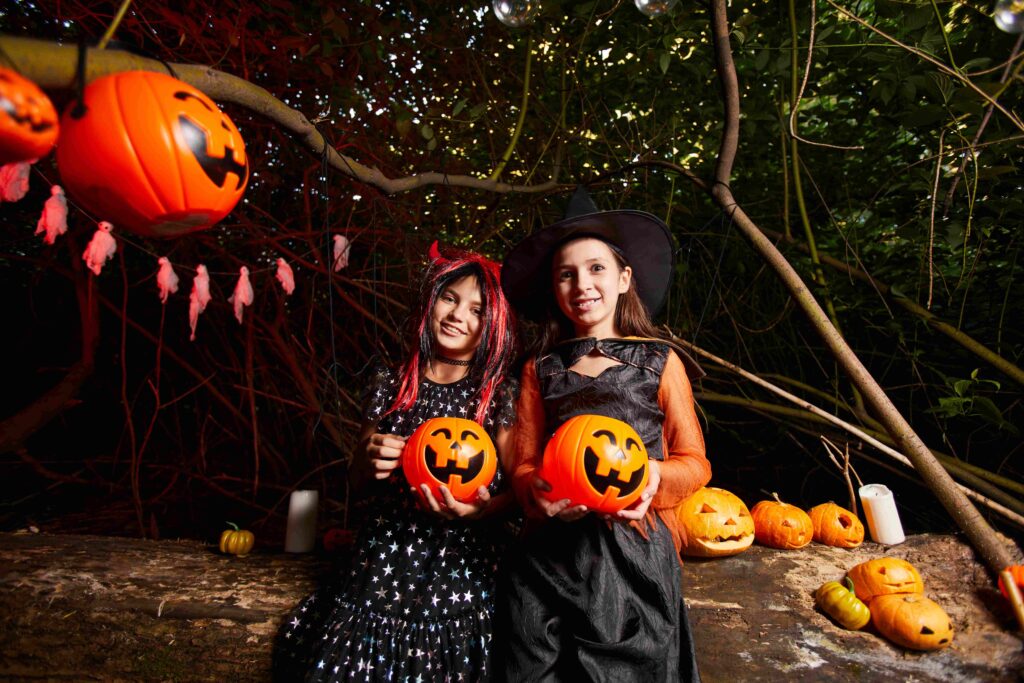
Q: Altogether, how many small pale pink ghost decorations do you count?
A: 8